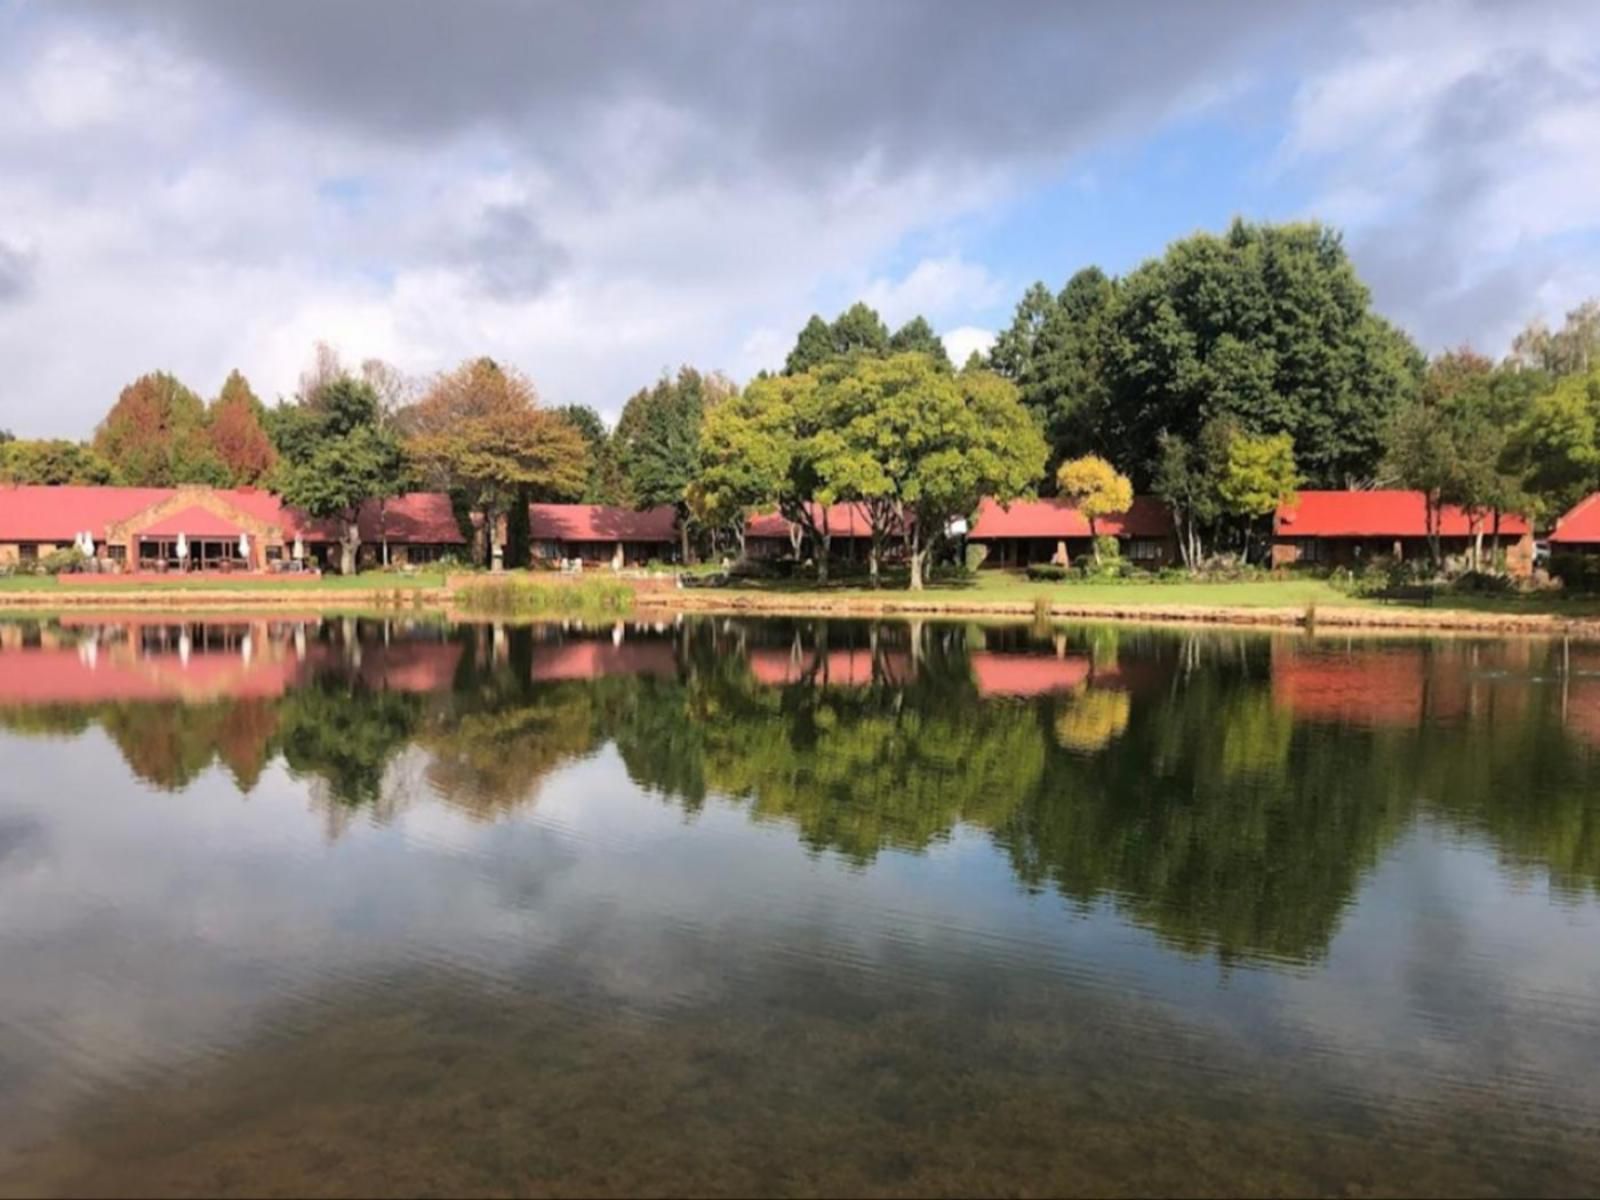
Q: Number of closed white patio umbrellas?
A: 5